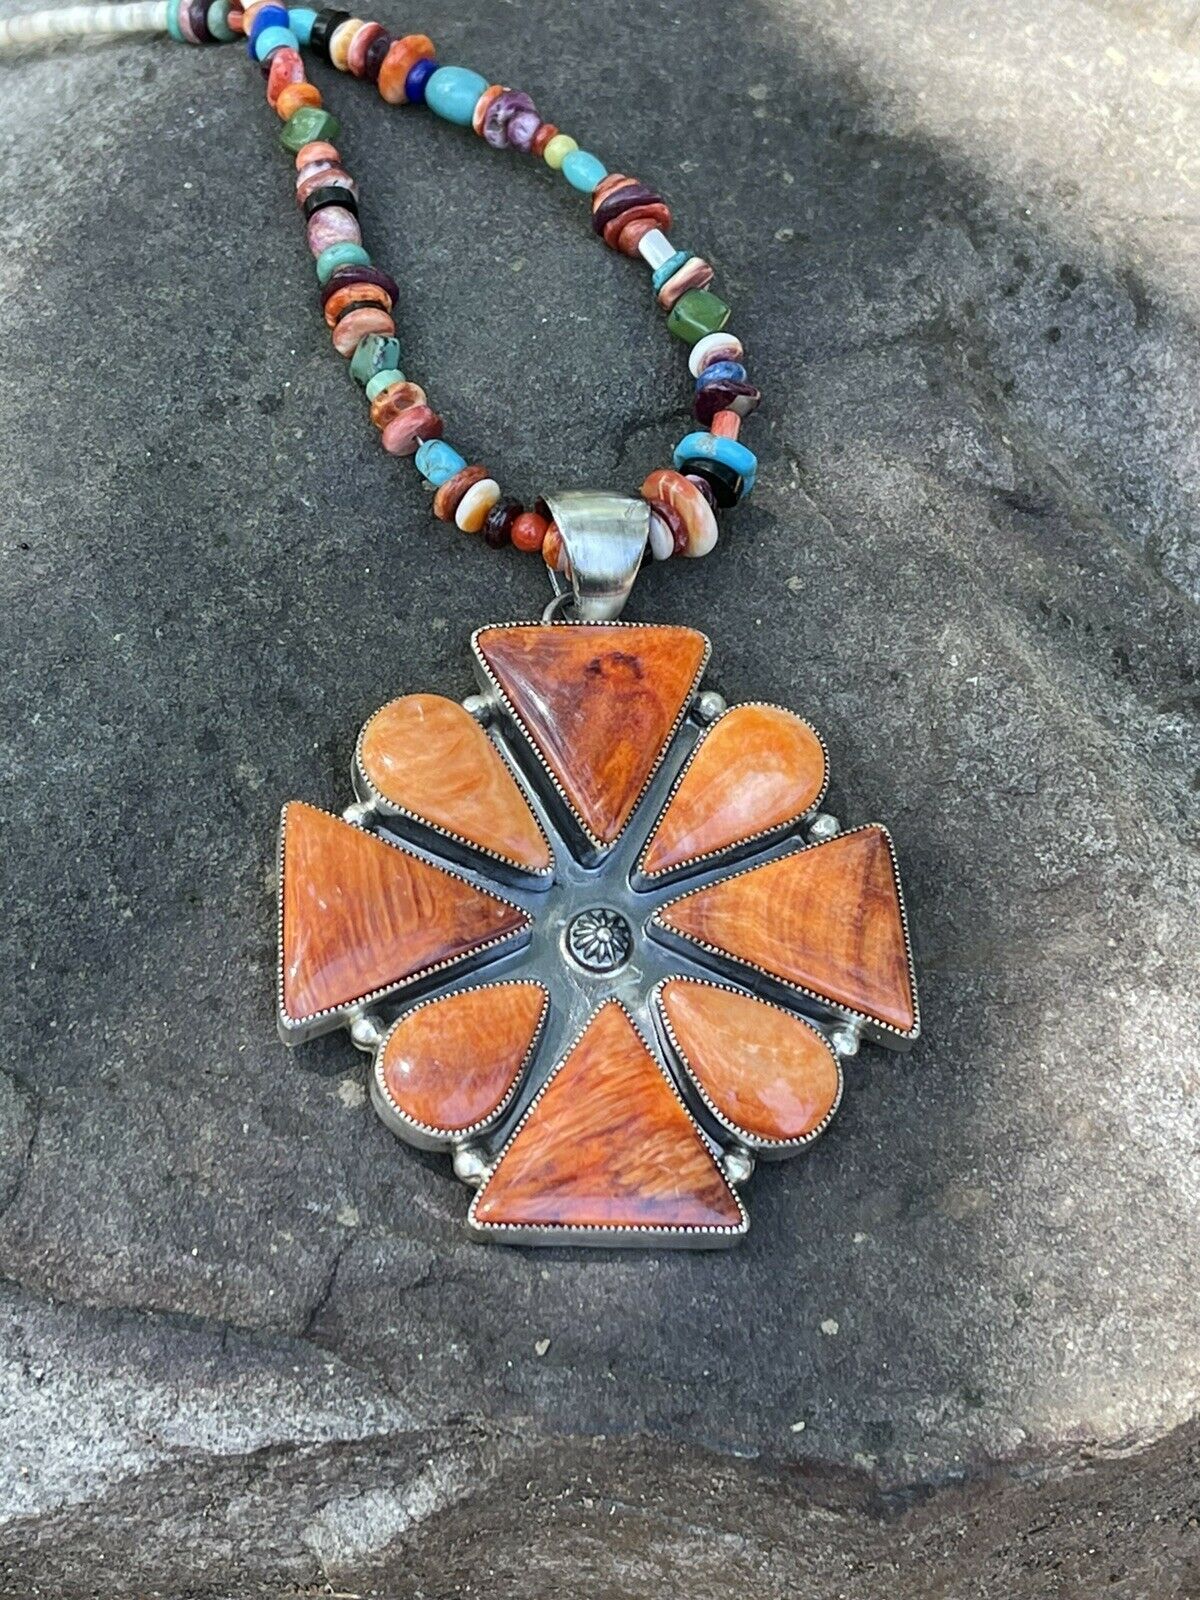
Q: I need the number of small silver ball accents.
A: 8